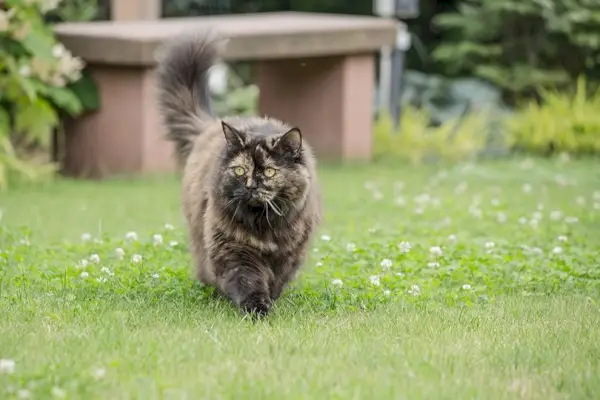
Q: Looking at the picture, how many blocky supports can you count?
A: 2